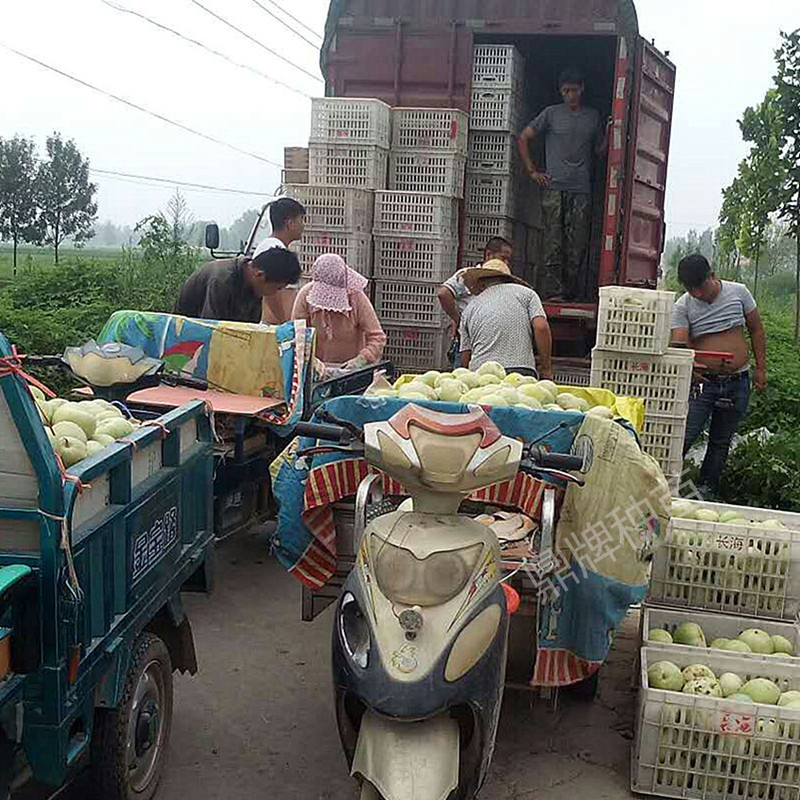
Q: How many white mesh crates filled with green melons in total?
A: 3